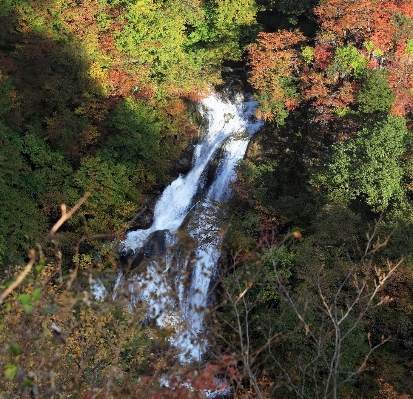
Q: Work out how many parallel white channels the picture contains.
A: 2